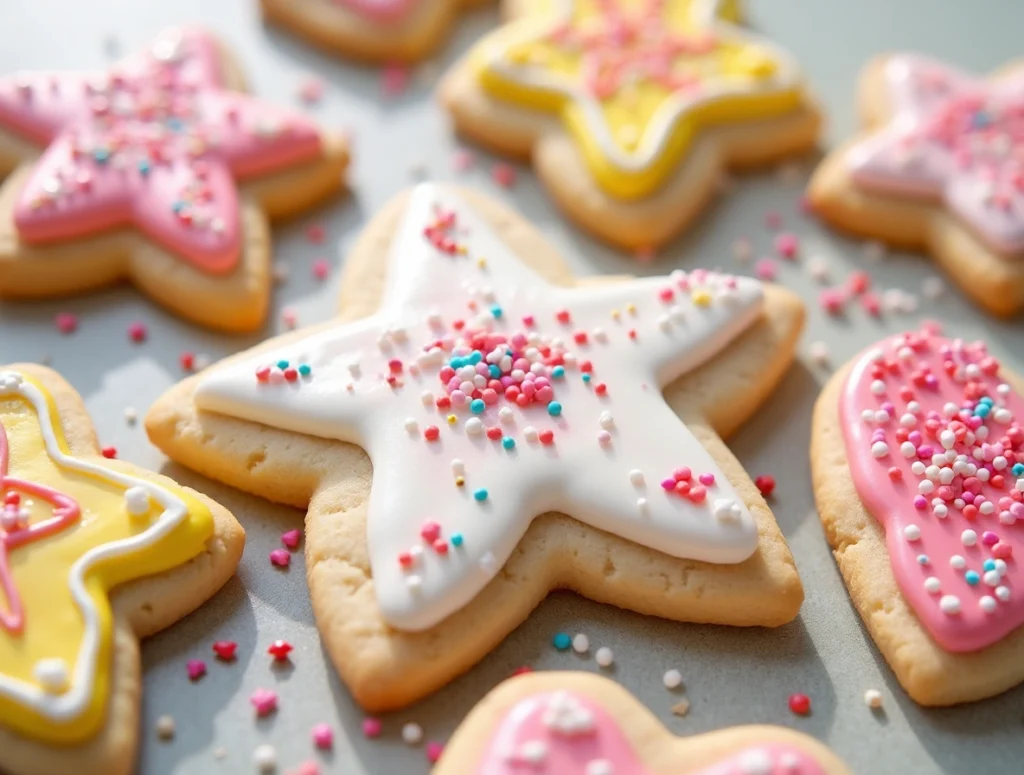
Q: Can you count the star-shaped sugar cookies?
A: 5